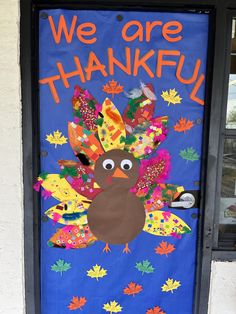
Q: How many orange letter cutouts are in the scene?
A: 13